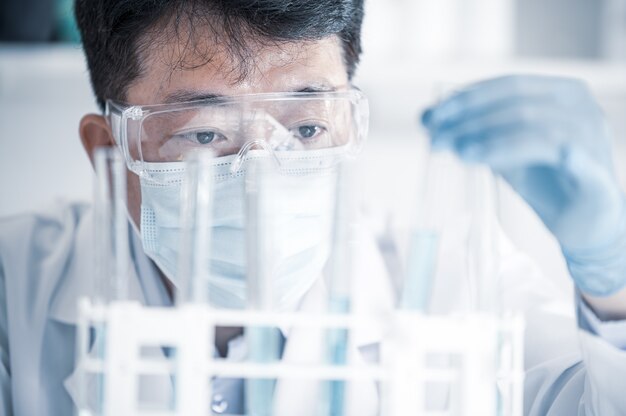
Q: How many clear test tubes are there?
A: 6